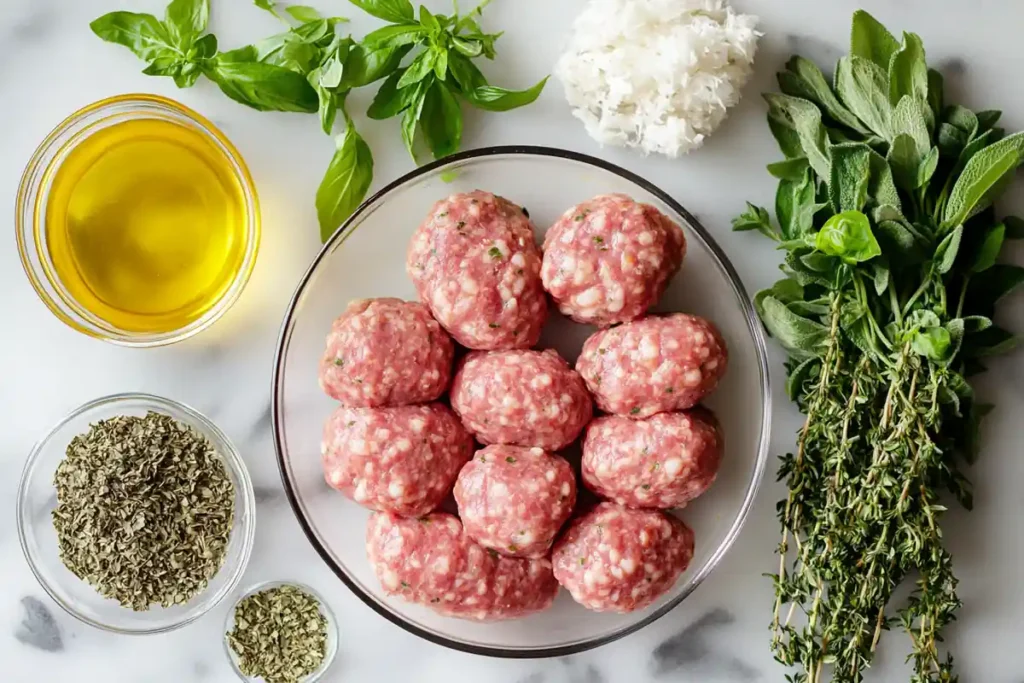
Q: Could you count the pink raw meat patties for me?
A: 10